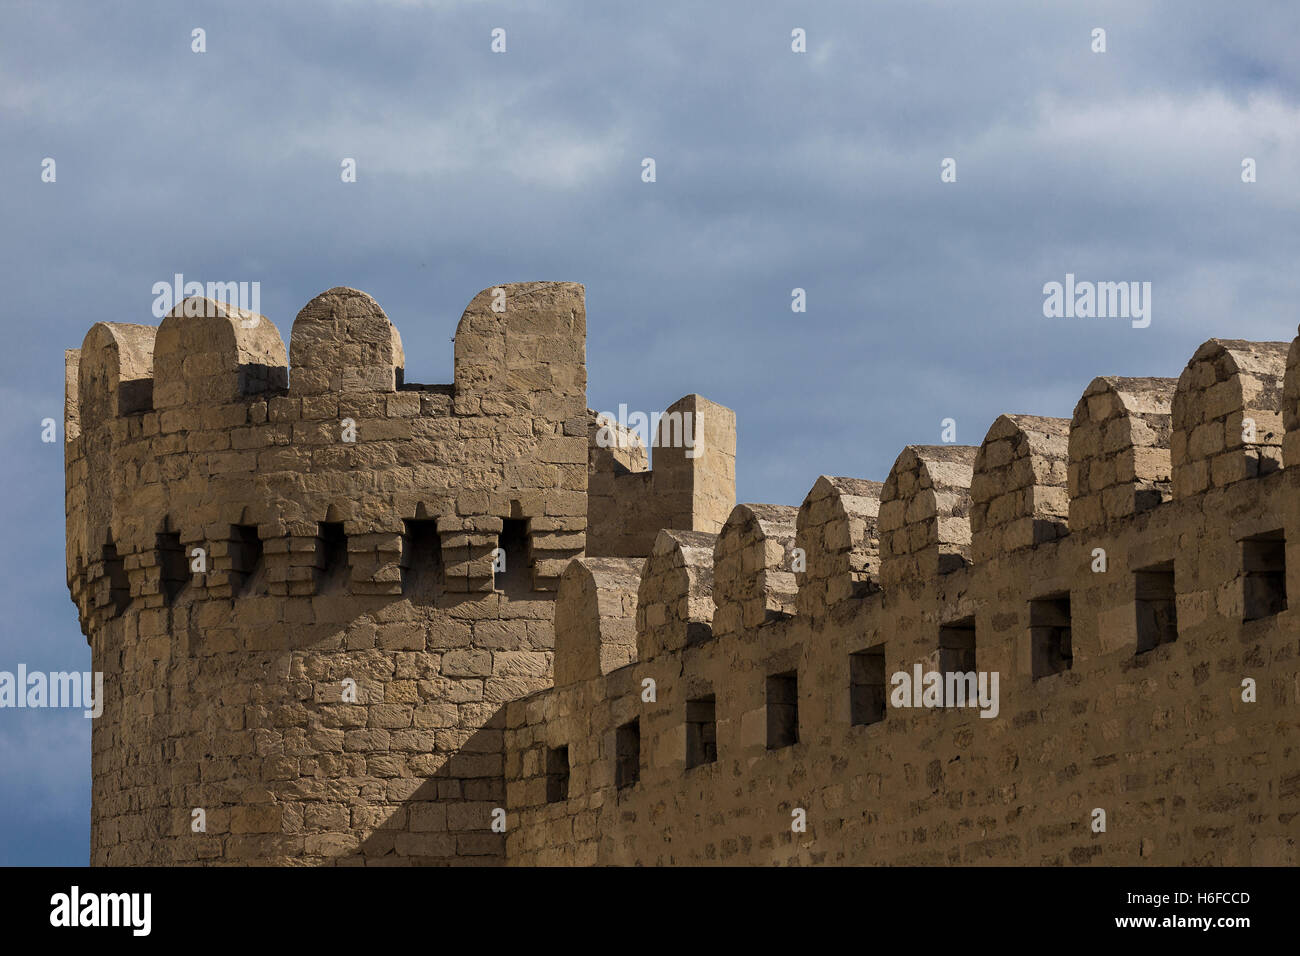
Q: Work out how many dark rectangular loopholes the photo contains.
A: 9